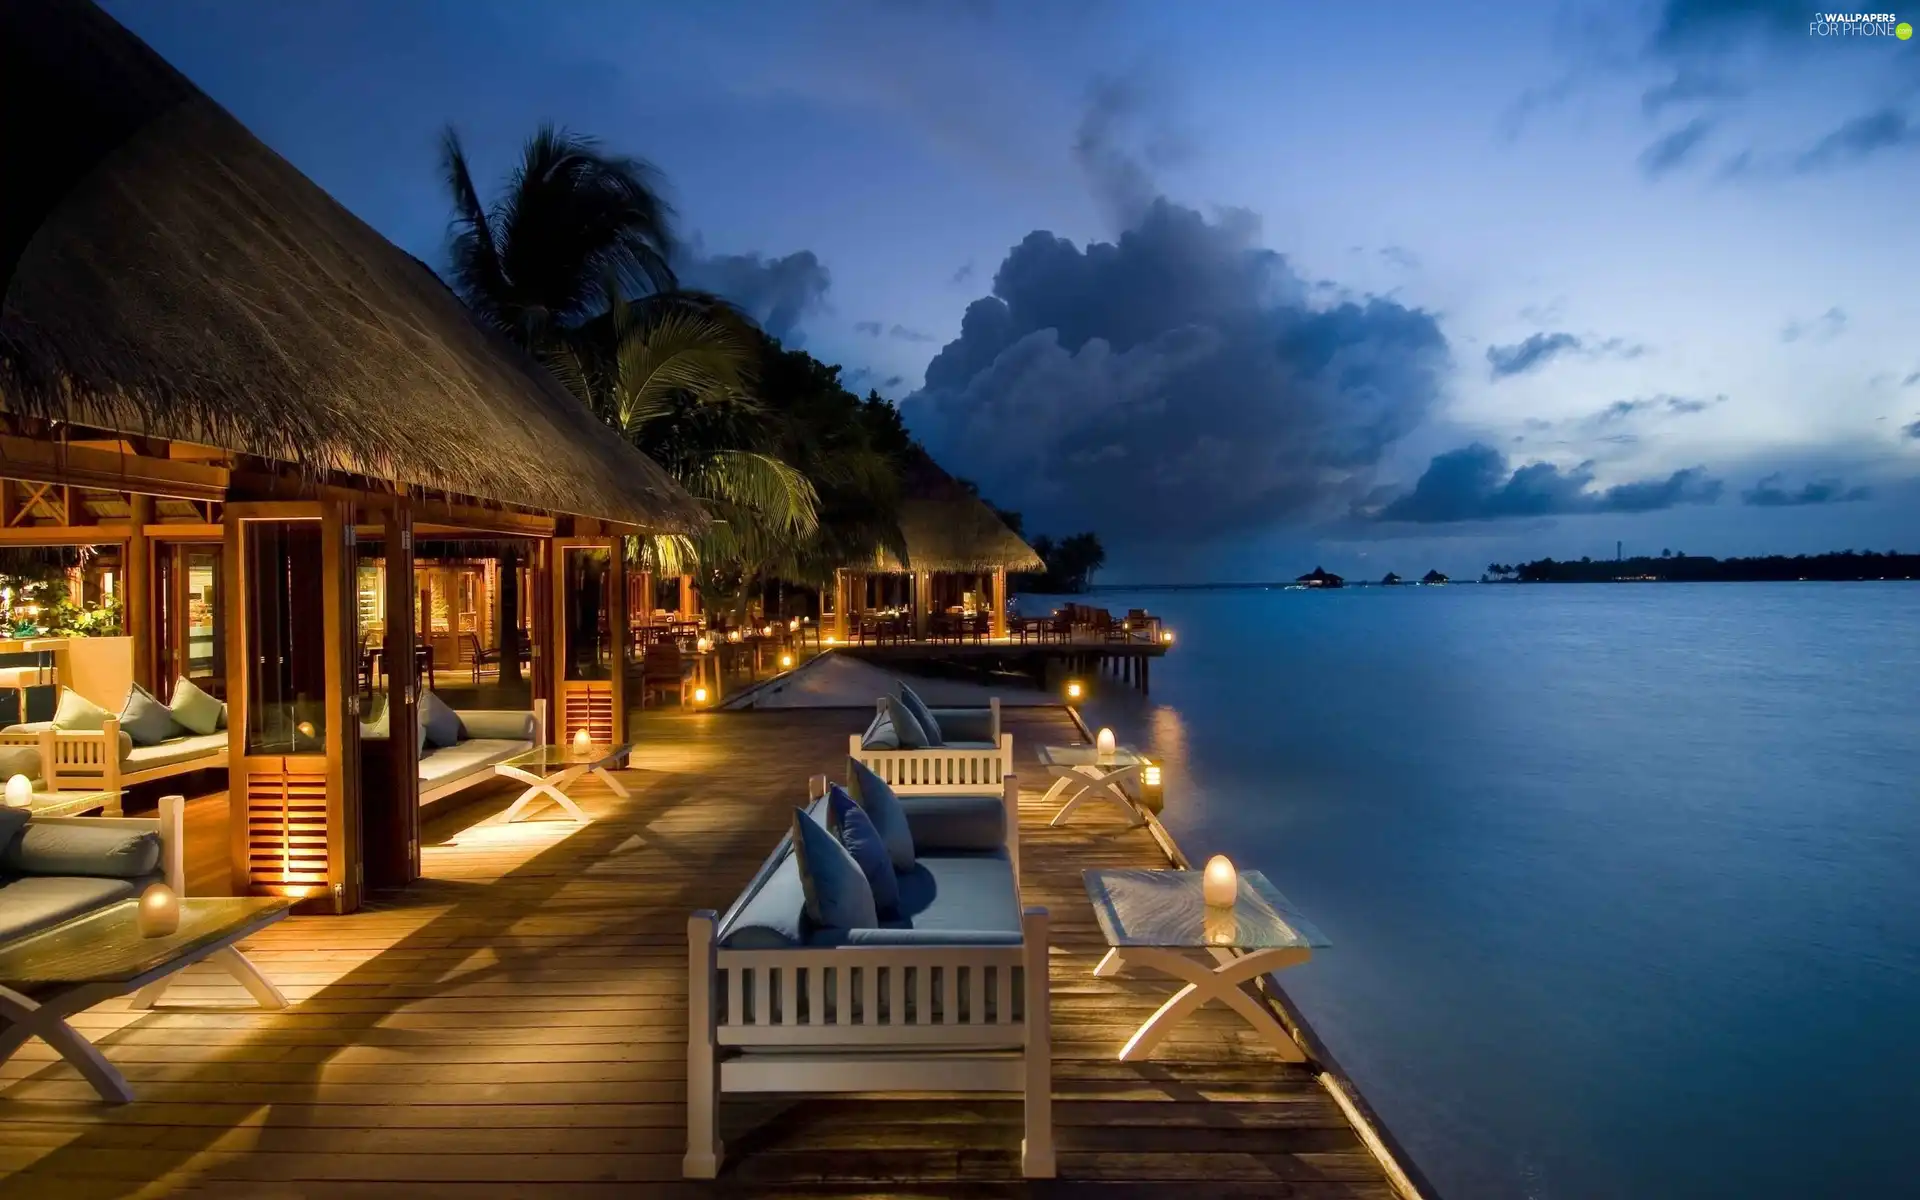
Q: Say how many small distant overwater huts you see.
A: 3